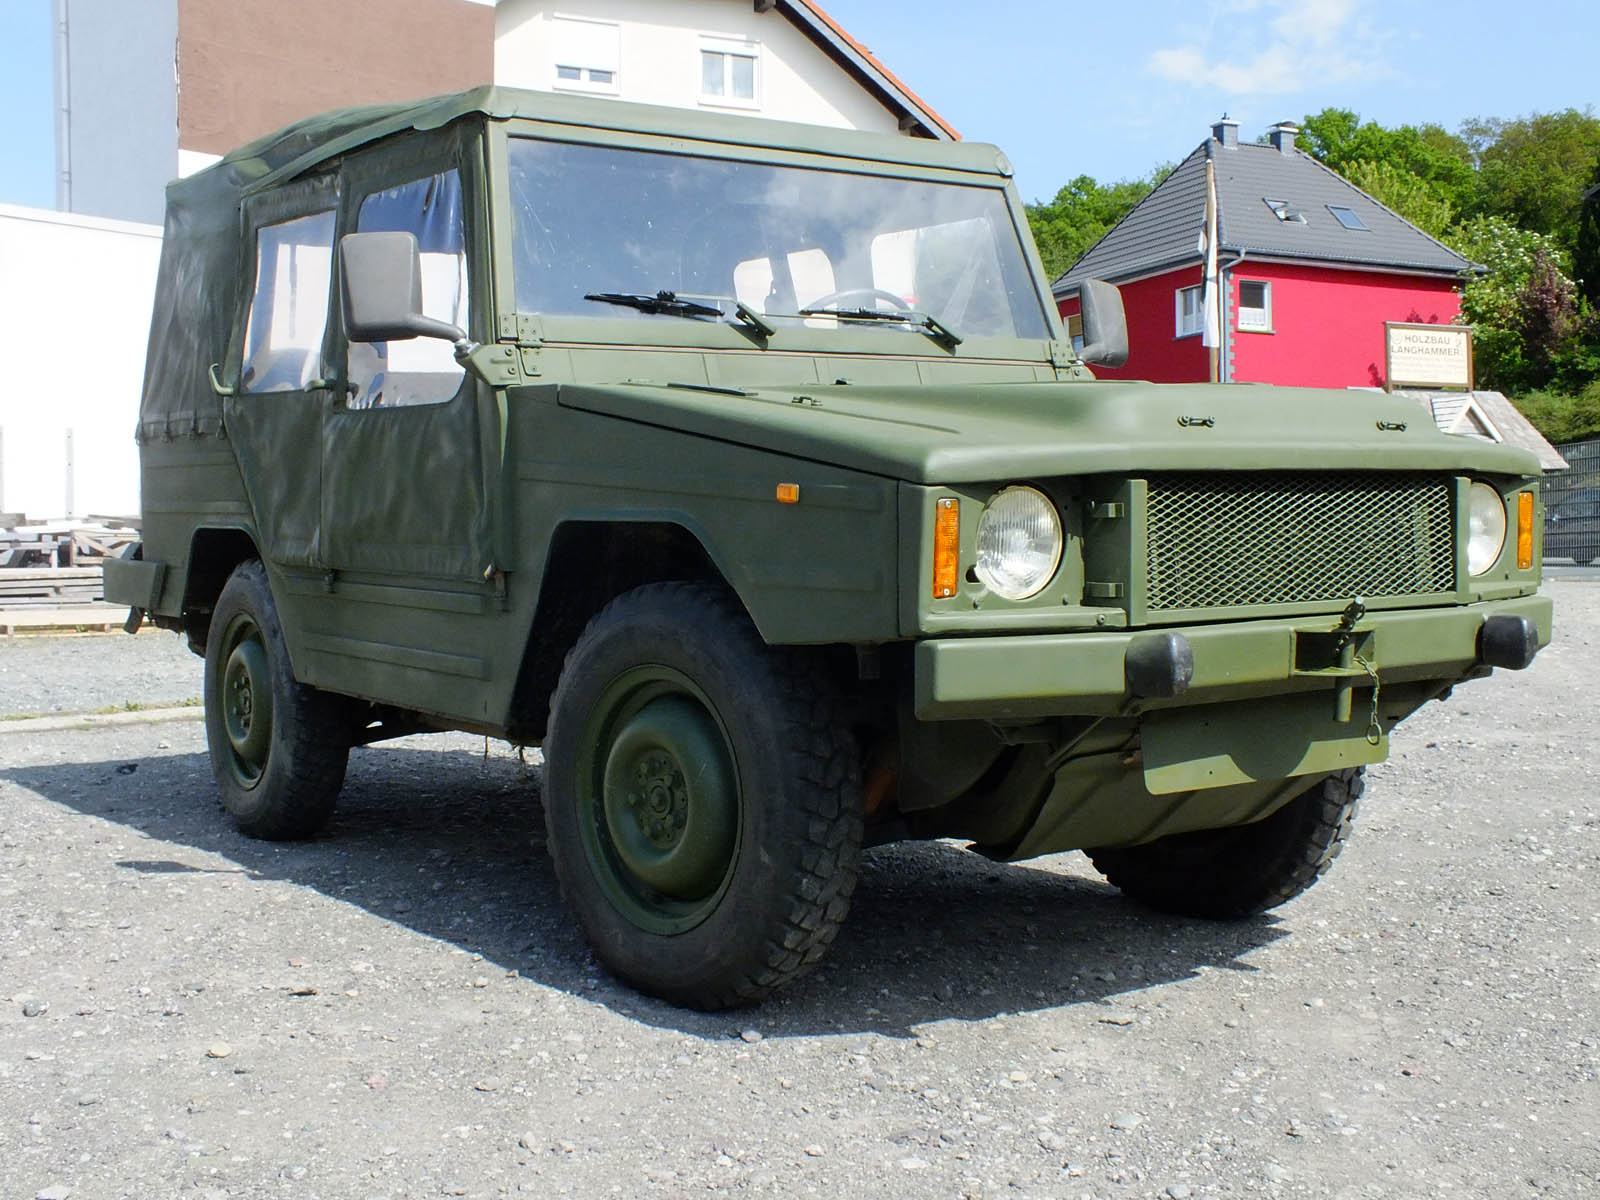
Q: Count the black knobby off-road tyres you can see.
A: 3